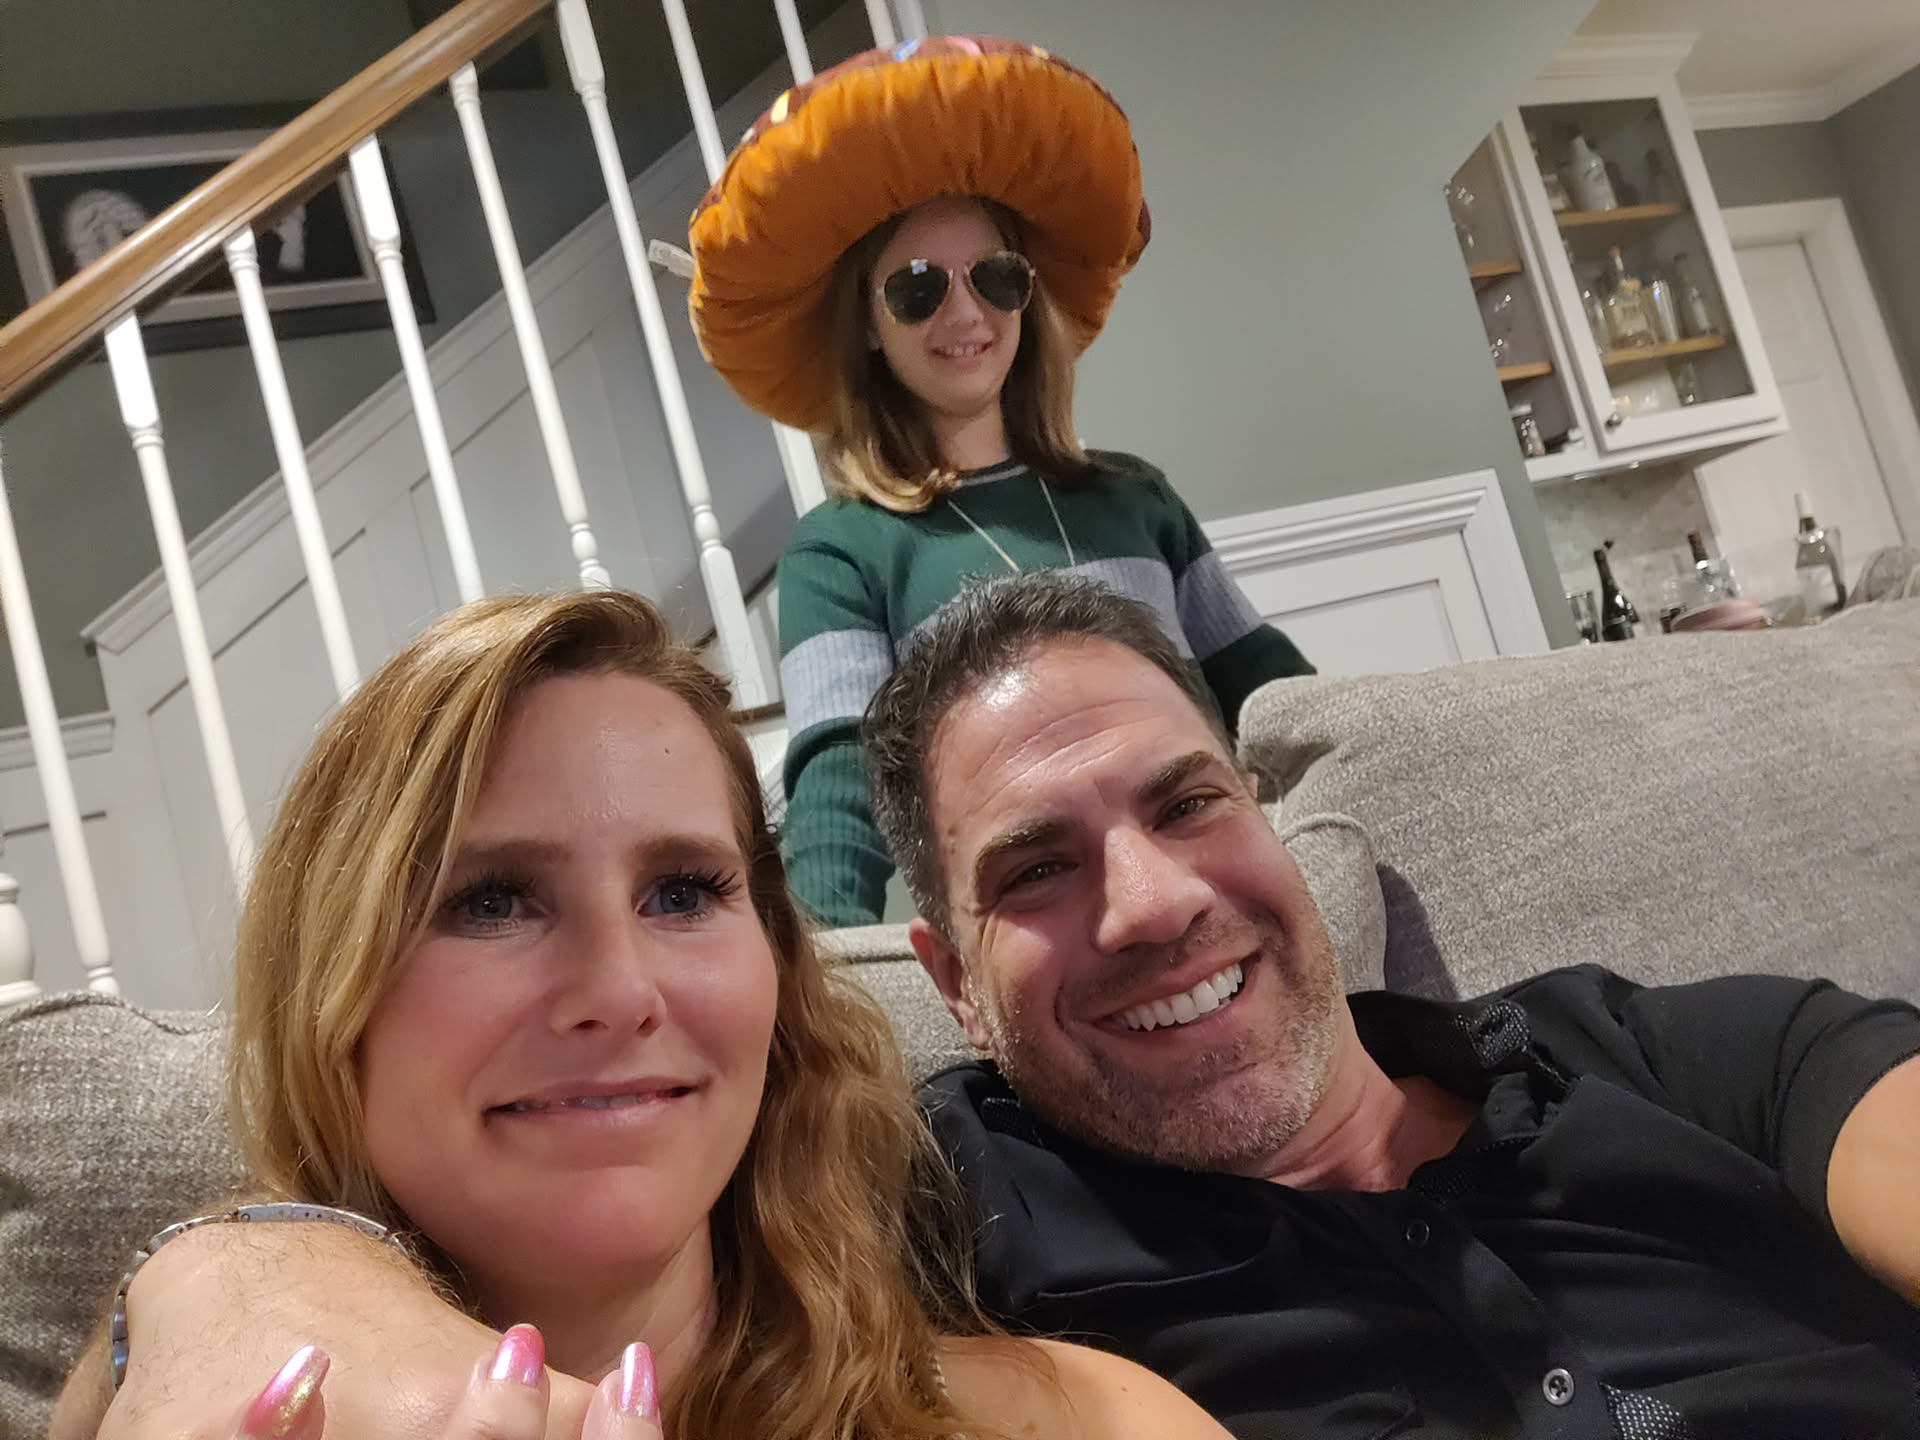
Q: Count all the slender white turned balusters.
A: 9